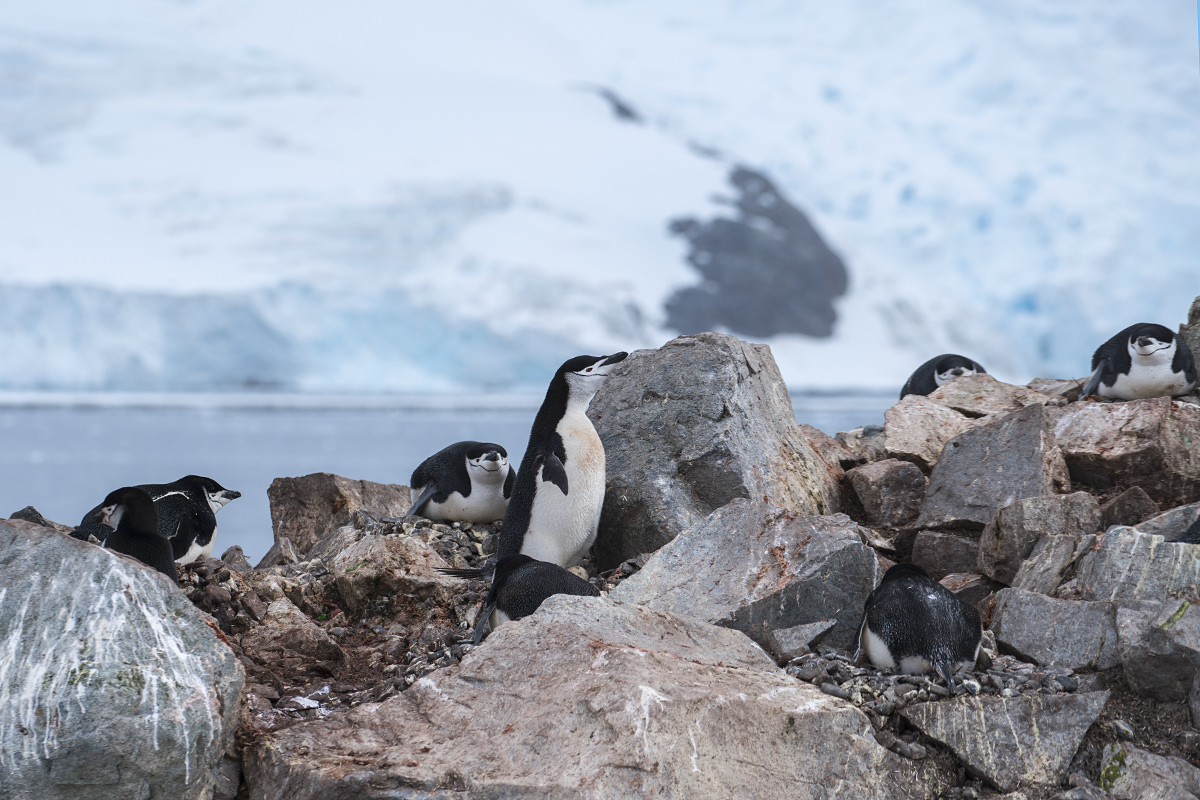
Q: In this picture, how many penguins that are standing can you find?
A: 1